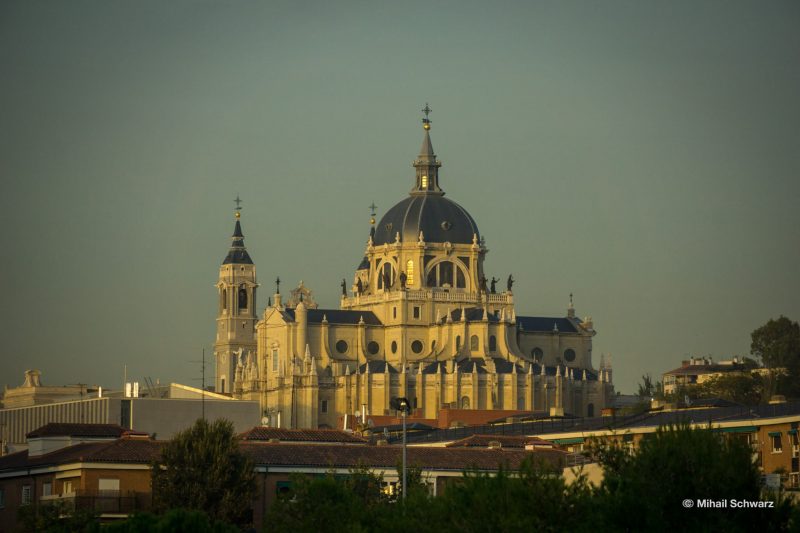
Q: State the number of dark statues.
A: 7